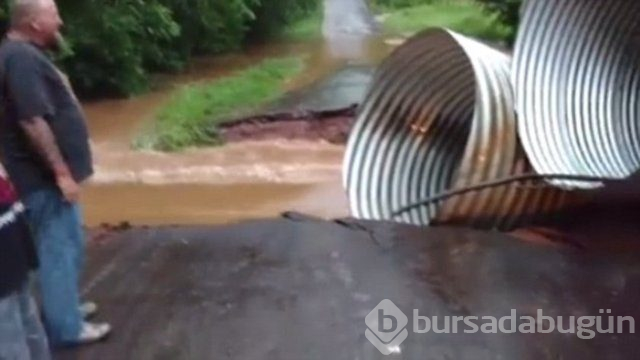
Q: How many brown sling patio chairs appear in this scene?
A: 0